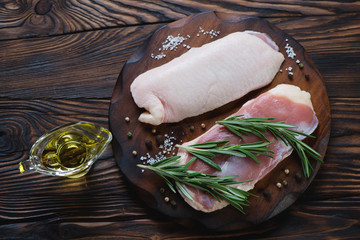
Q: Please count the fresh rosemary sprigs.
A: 3